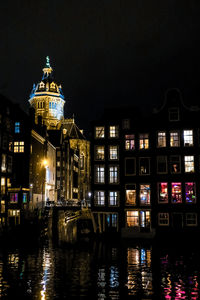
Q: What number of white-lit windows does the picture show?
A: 12